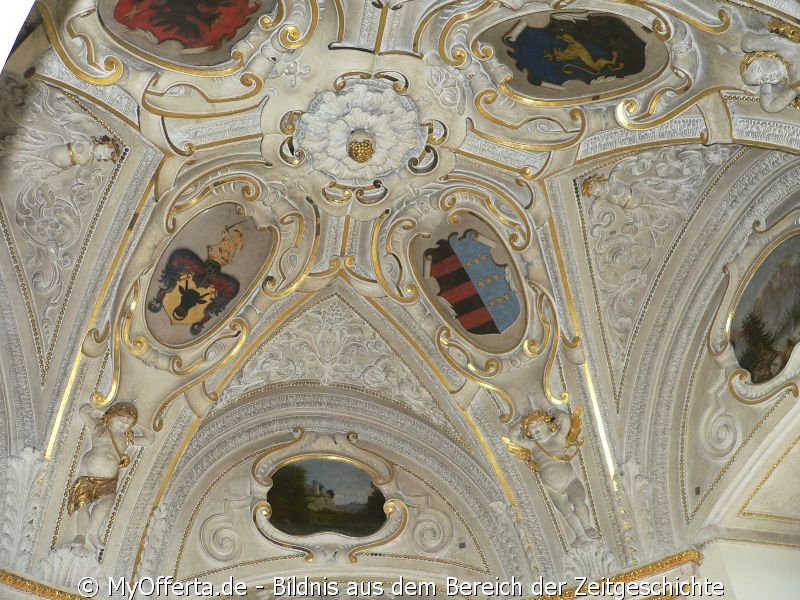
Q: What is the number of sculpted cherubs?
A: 5